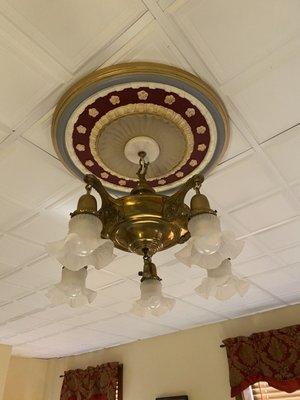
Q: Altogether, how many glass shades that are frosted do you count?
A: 5